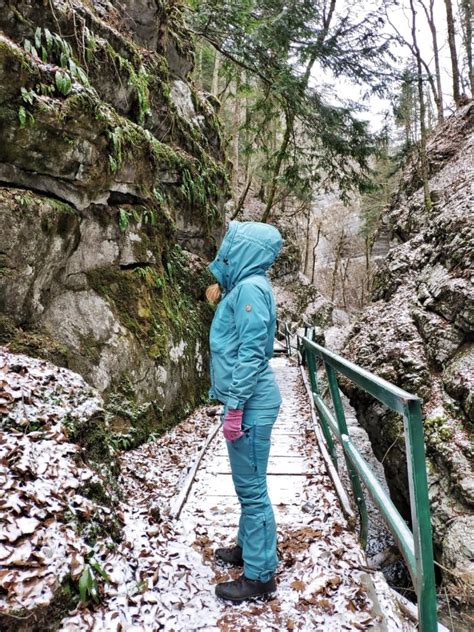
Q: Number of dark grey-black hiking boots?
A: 2